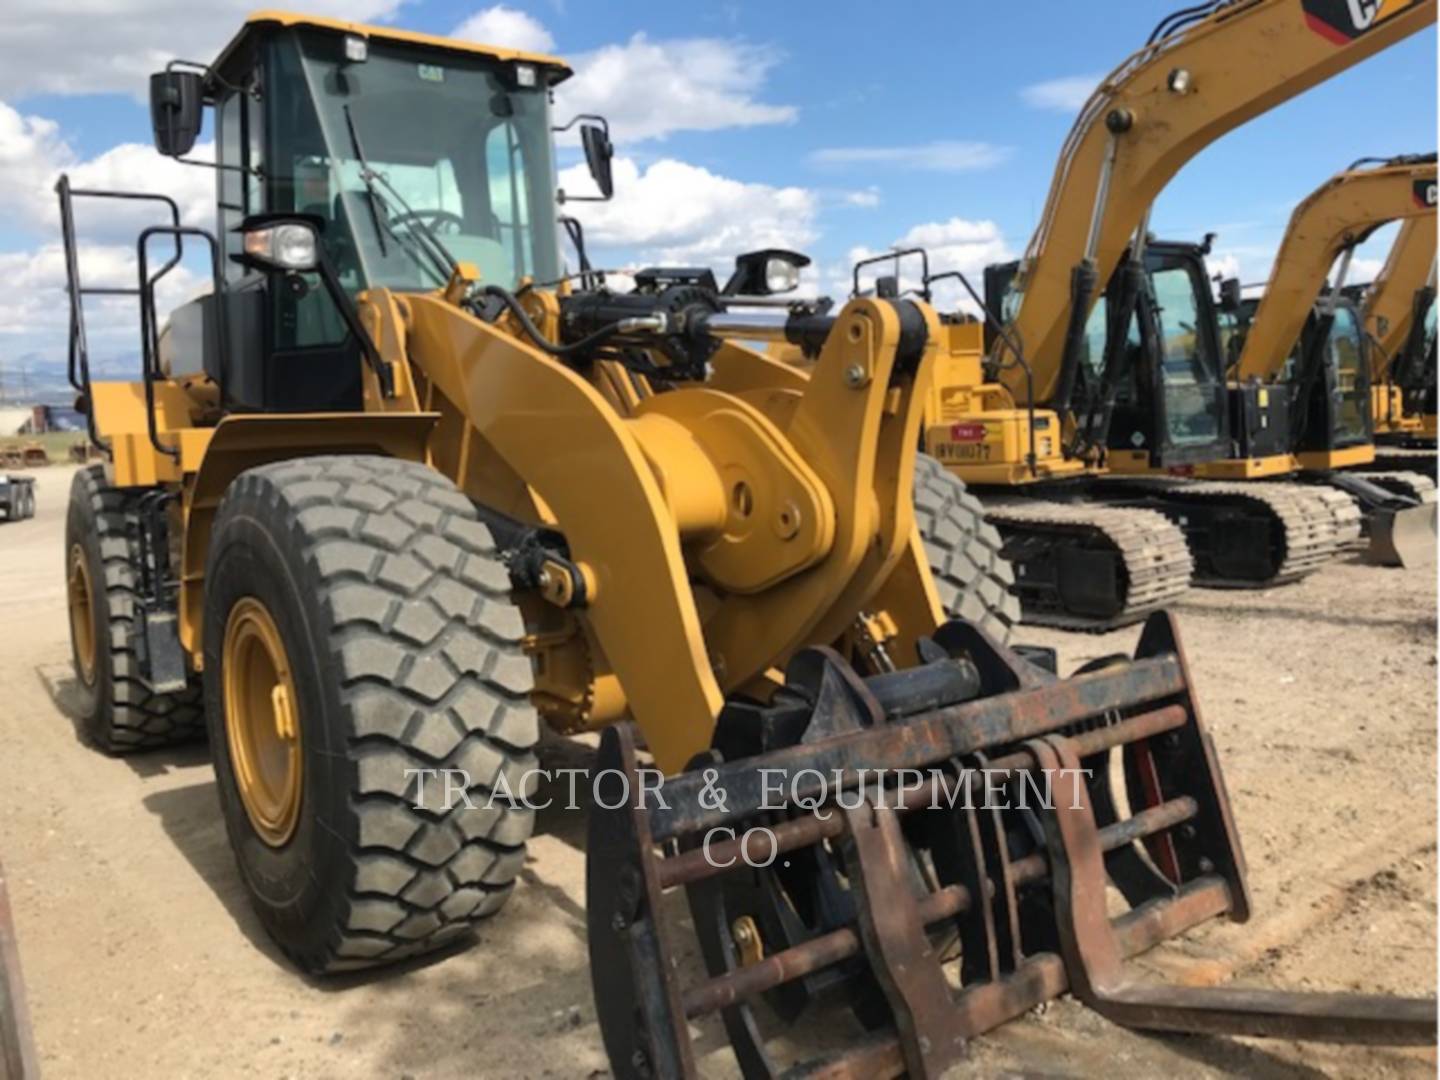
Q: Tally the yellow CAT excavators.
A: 3